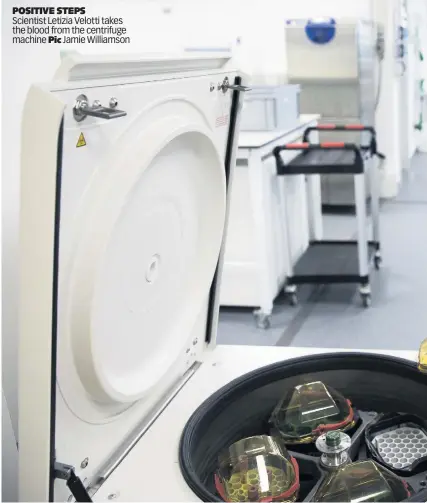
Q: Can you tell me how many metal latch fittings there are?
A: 2